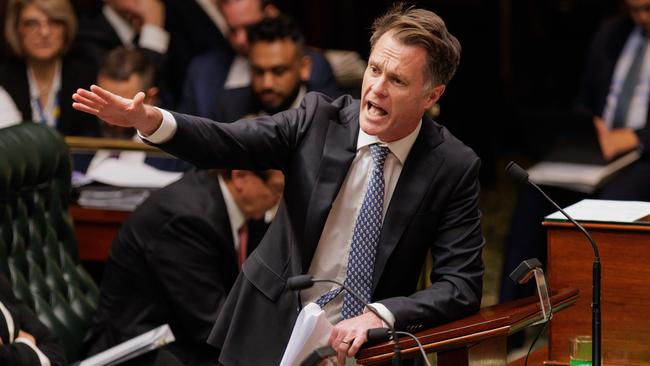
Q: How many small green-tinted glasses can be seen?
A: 1